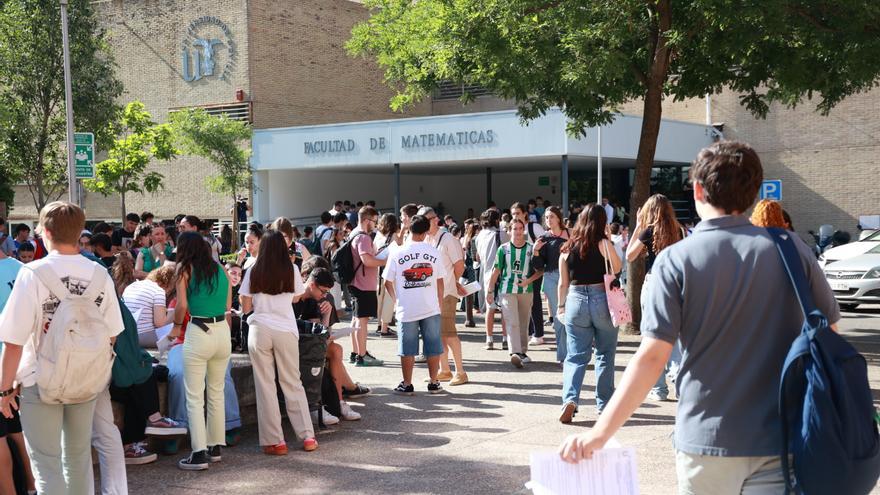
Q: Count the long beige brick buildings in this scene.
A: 1